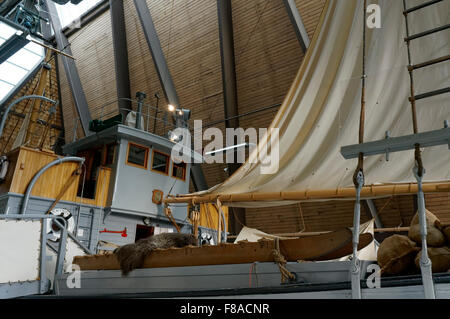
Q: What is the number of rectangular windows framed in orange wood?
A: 3